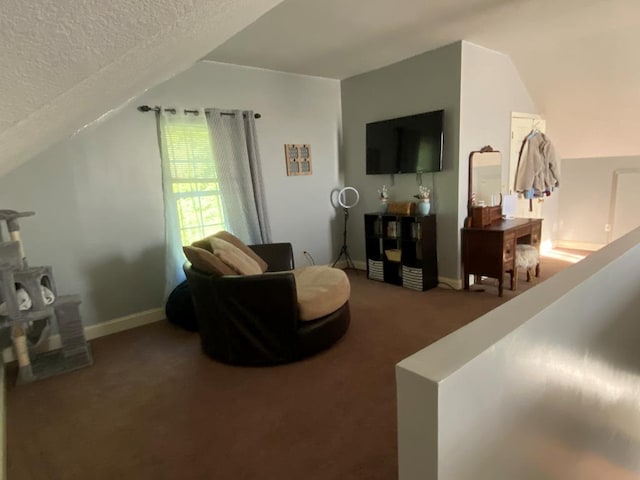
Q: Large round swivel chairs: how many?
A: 1